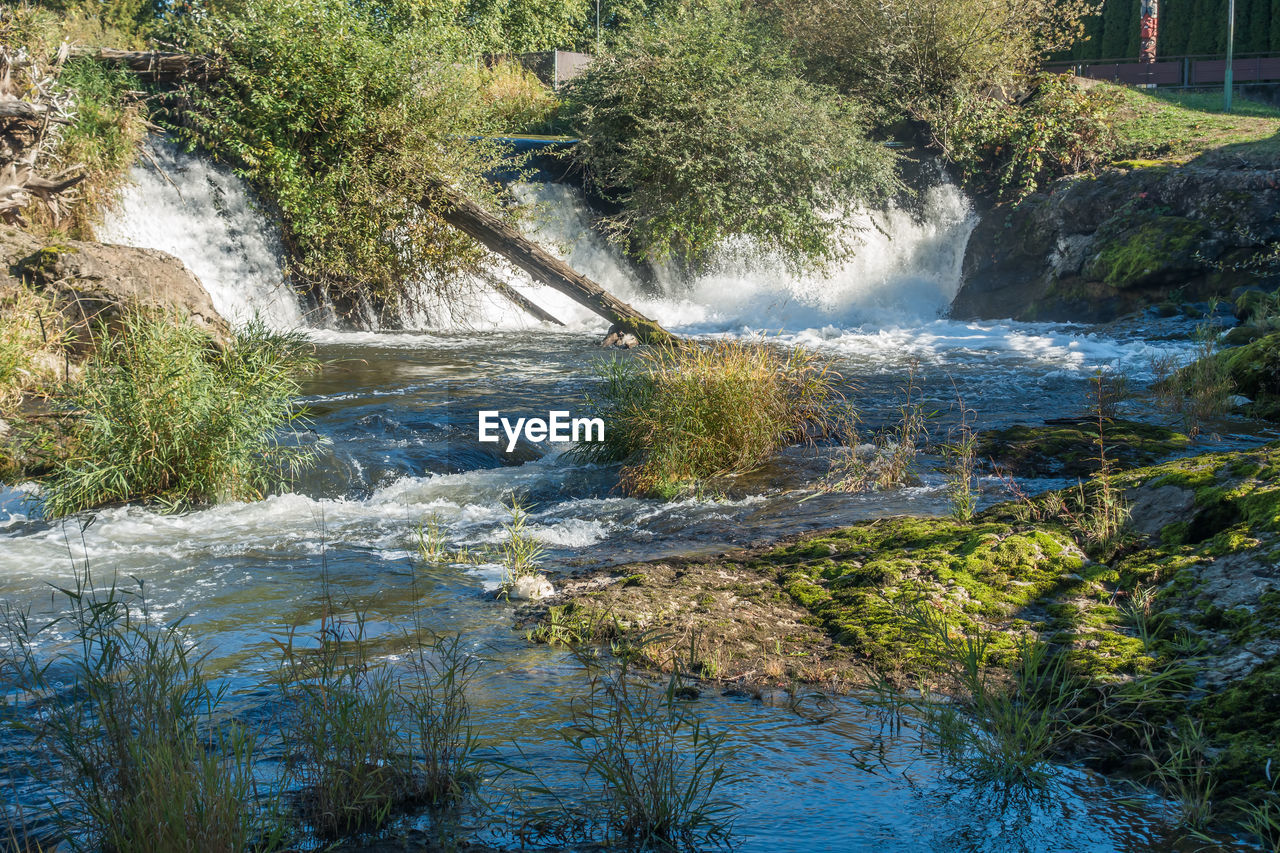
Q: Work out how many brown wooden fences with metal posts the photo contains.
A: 1